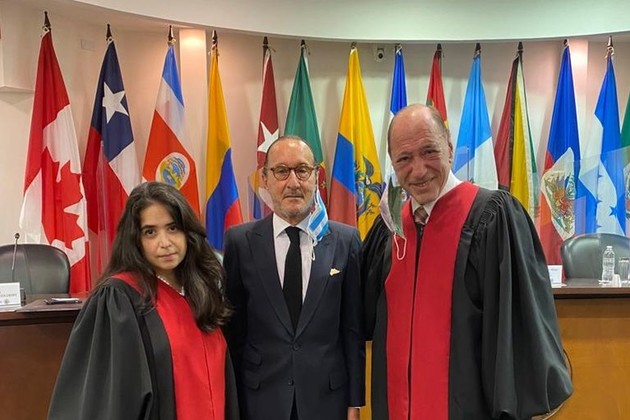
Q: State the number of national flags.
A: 14